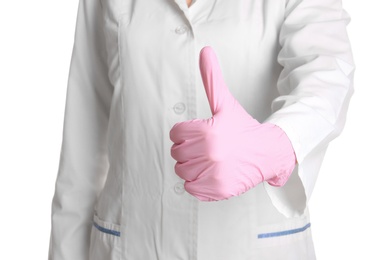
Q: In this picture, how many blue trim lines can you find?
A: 2